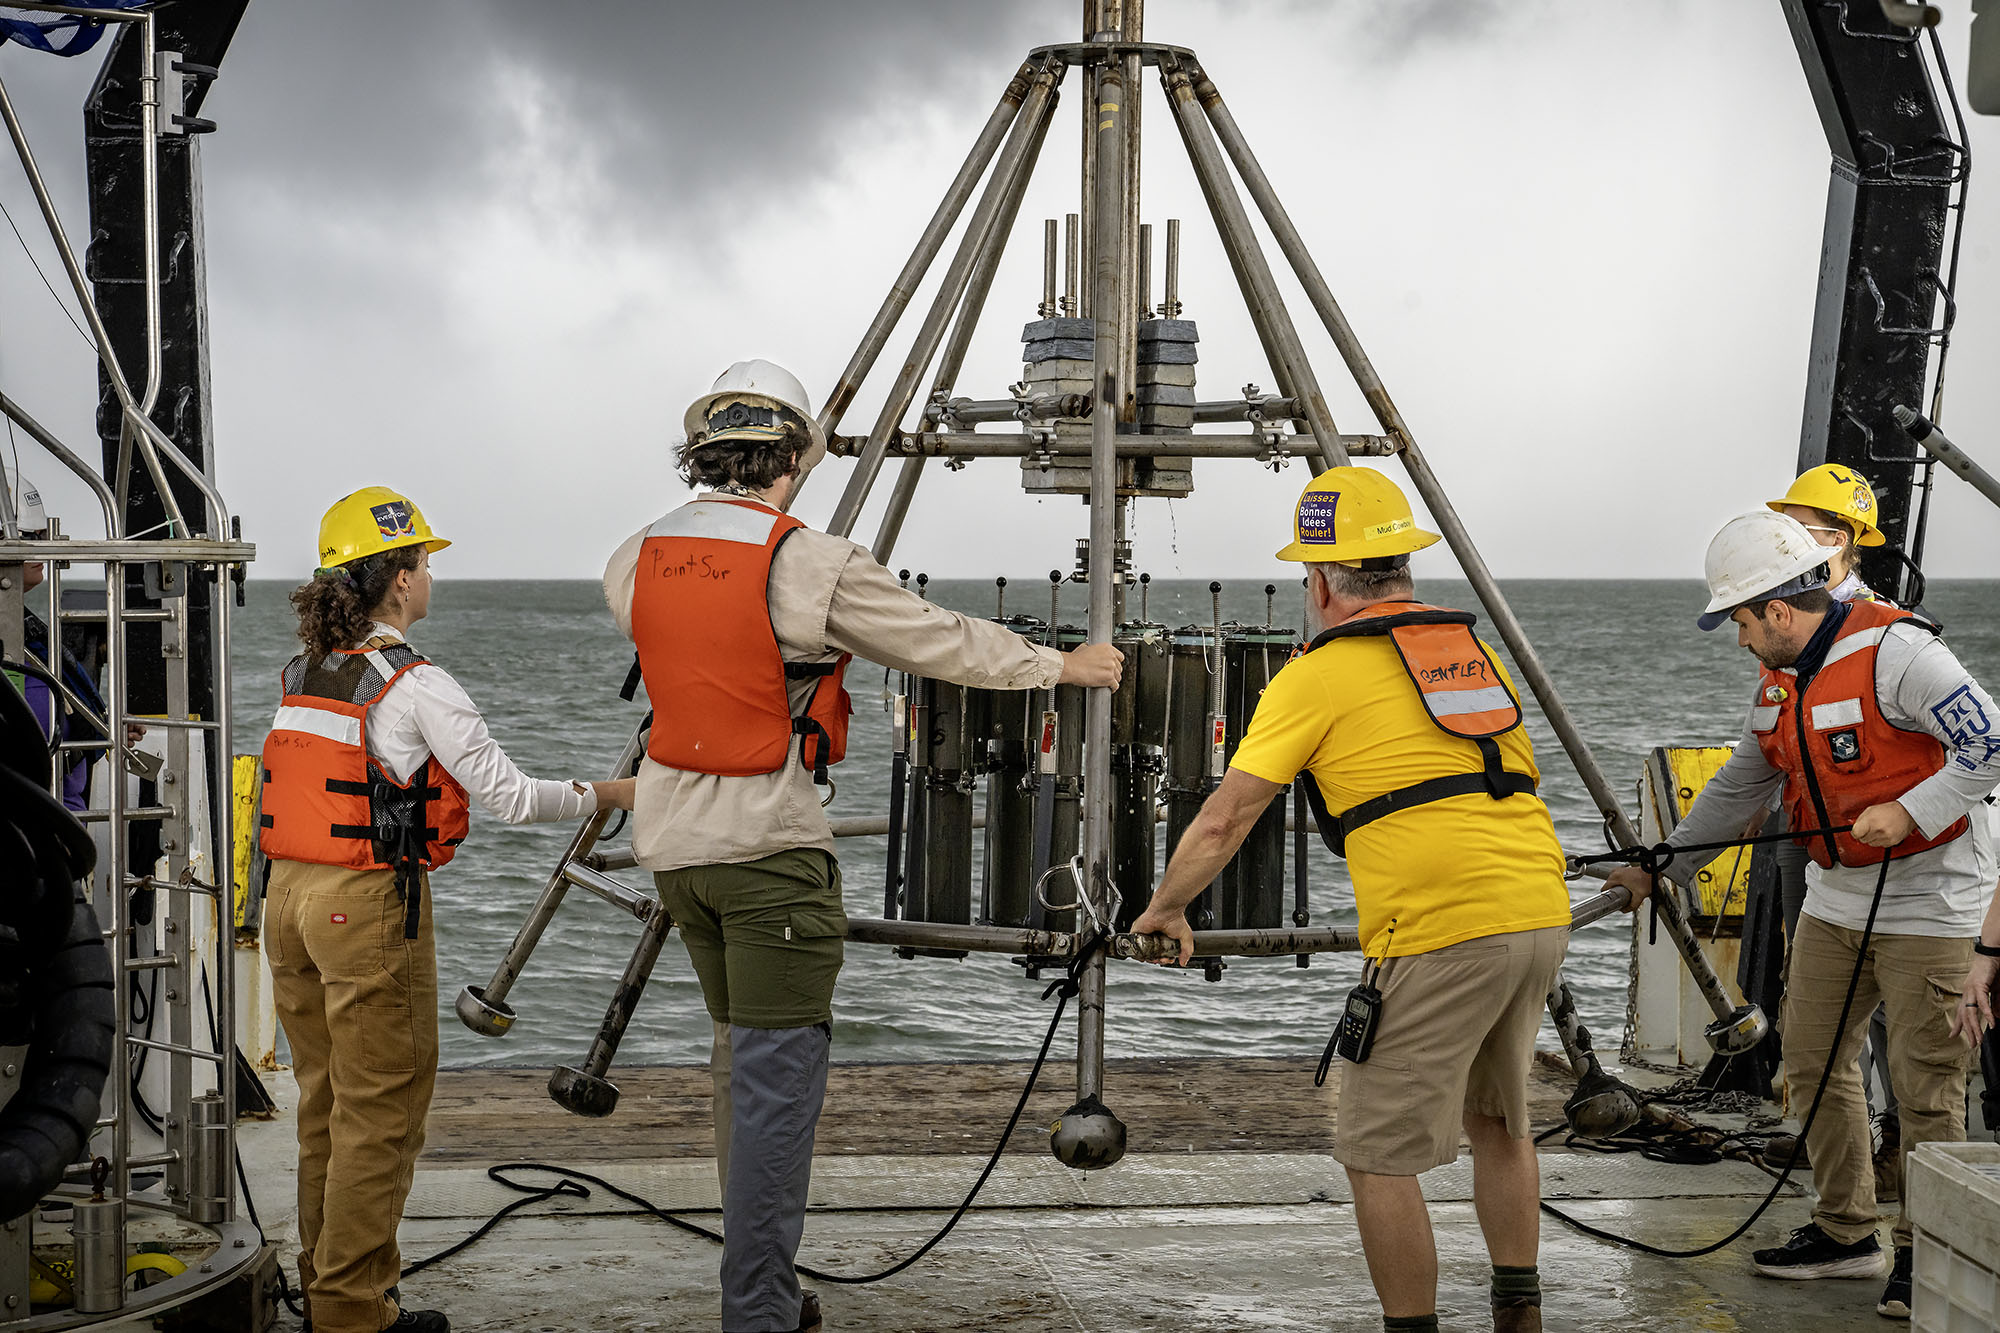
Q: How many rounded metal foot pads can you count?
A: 5